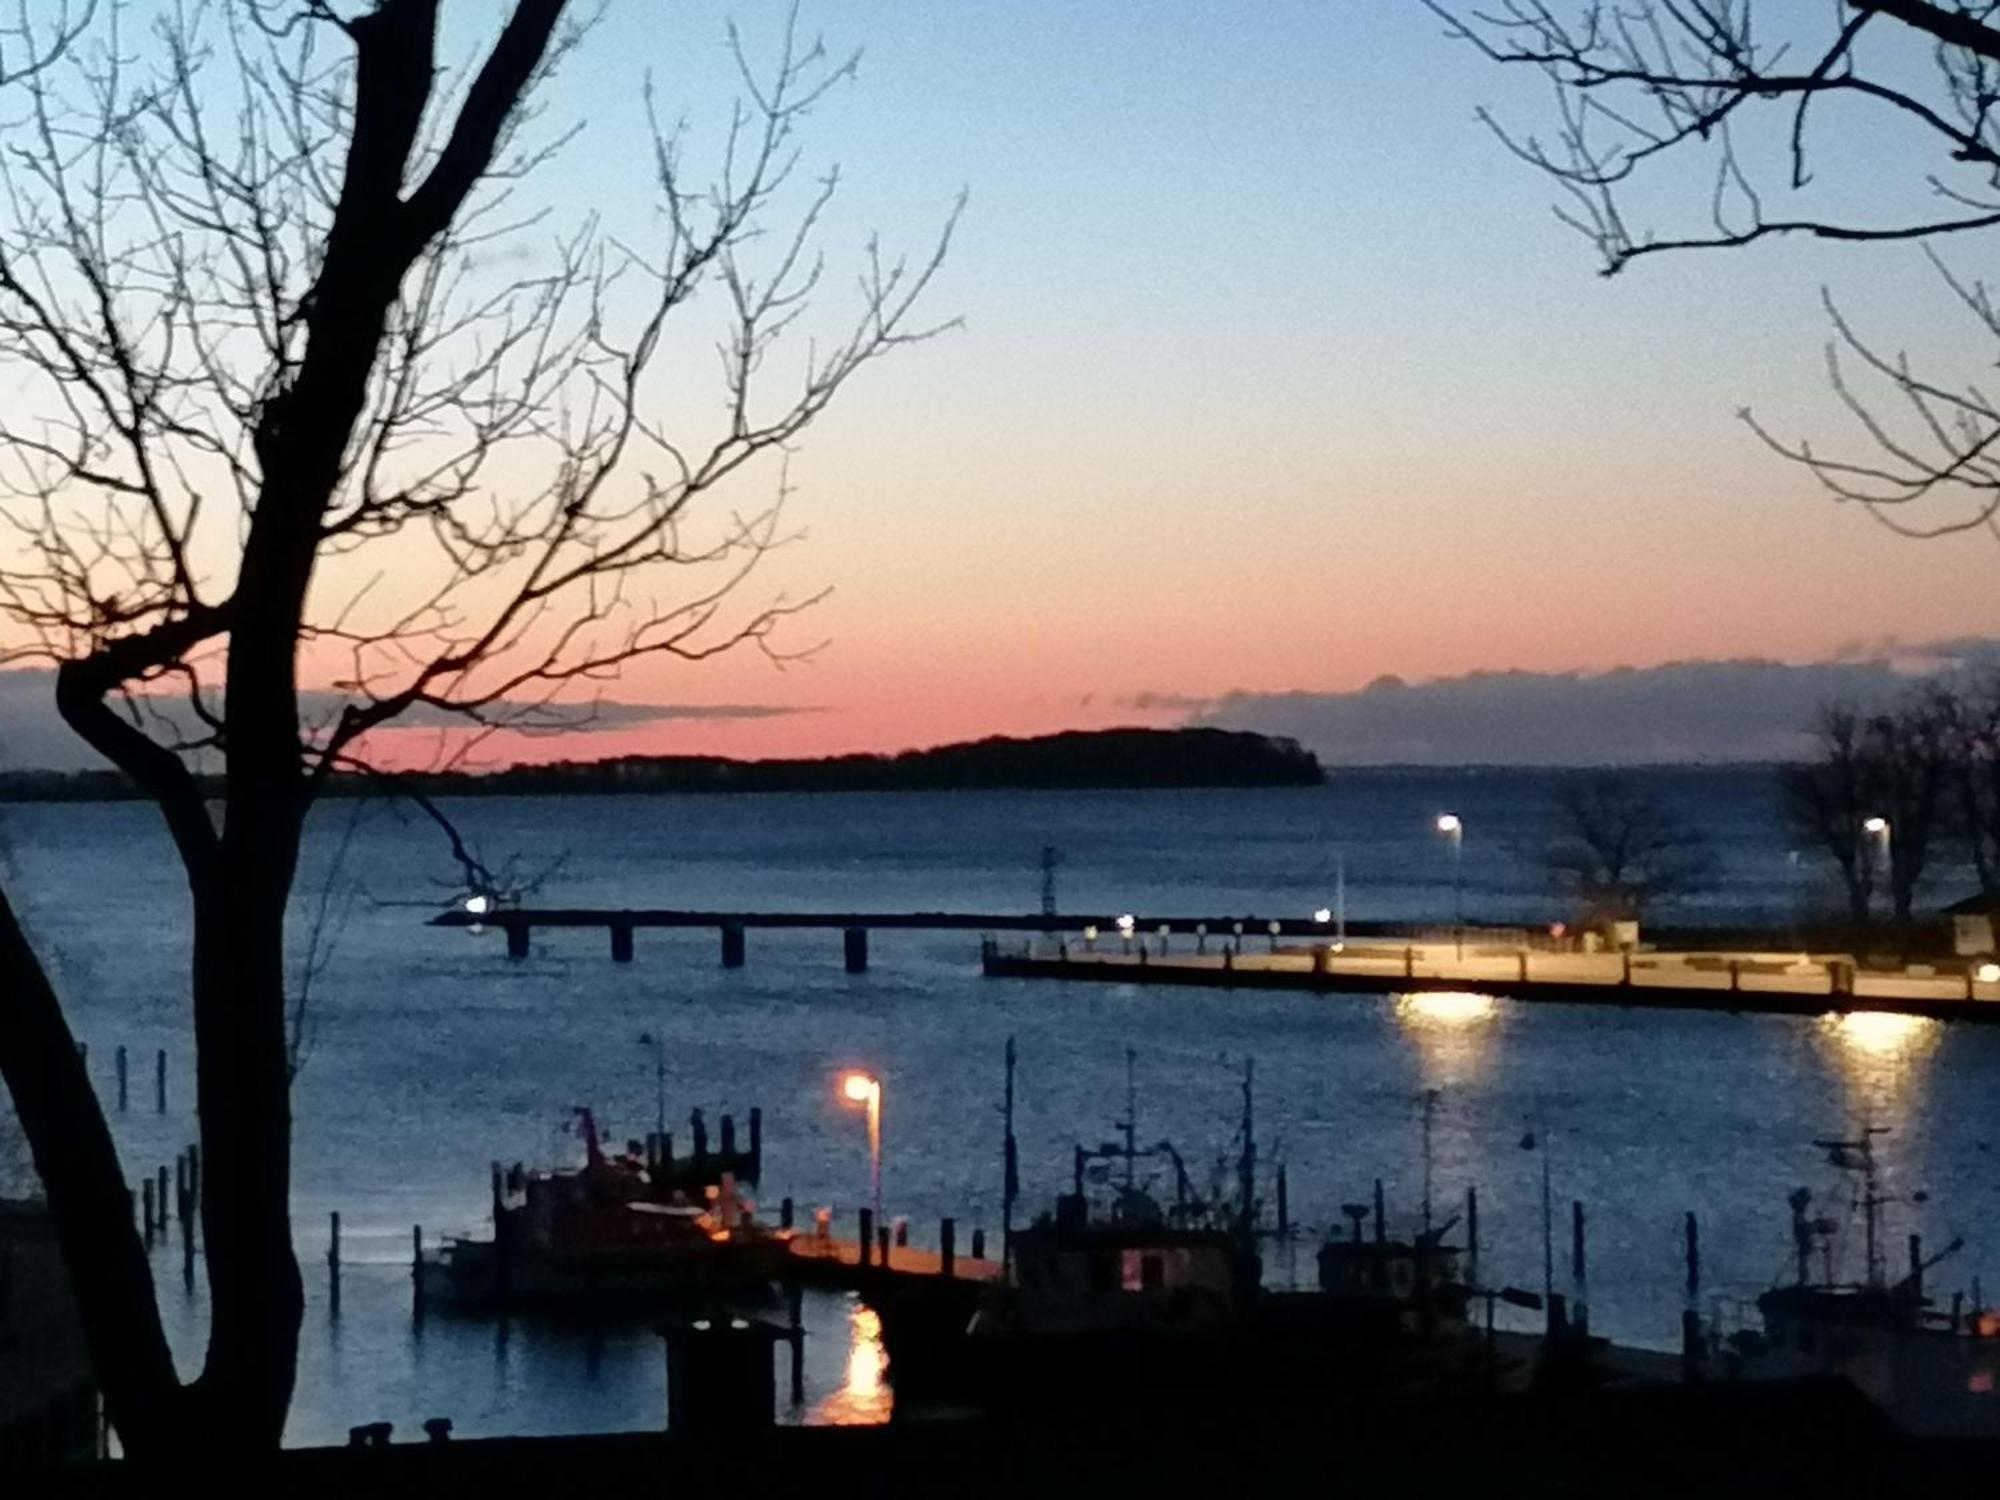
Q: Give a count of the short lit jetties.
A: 1